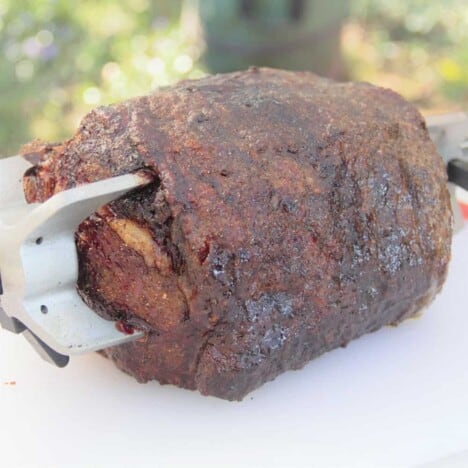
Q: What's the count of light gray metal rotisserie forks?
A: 2